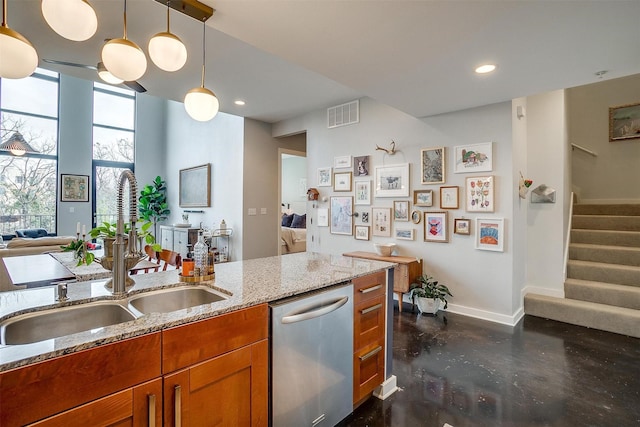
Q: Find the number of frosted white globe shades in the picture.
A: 5